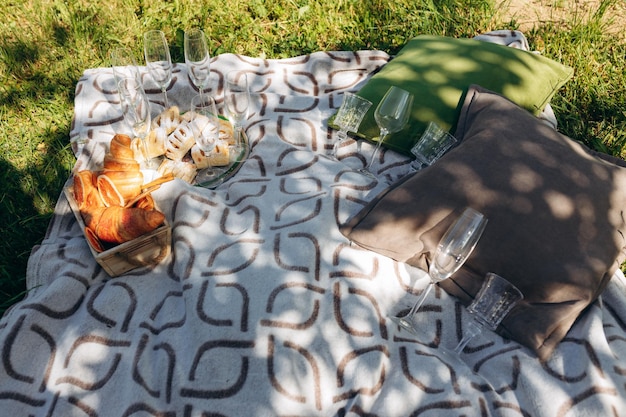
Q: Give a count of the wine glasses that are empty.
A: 11